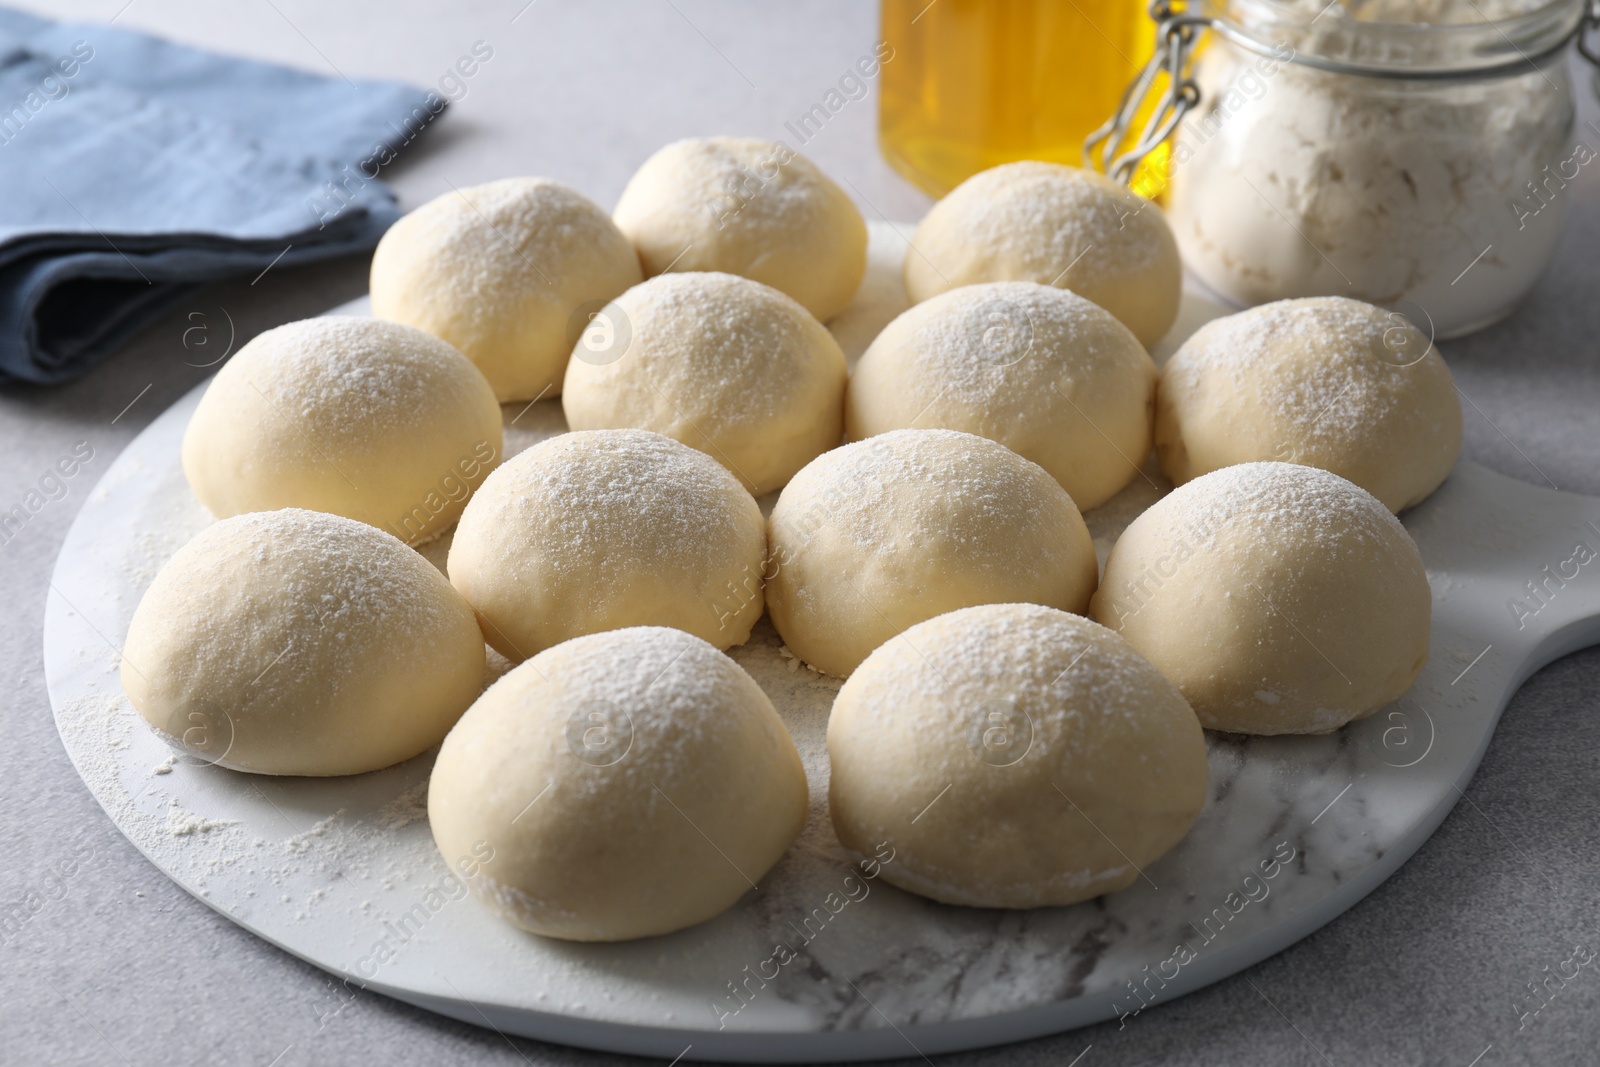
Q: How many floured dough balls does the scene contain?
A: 13